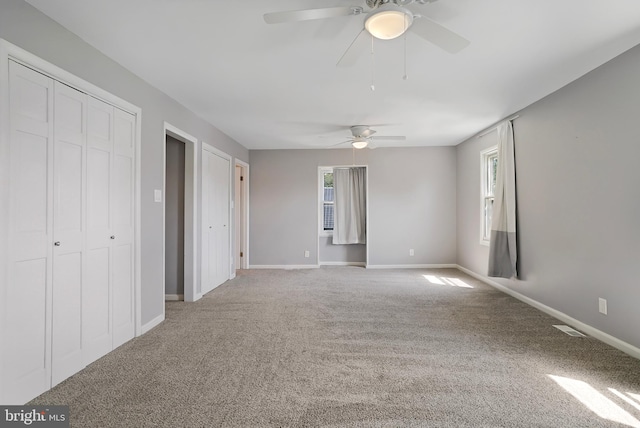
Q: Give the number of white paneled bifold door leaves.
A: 8